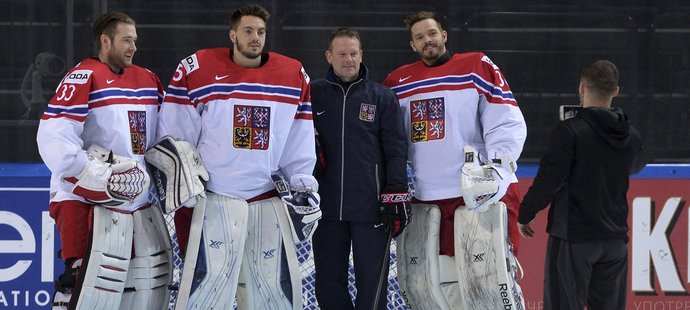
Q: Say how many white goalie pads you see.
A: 6